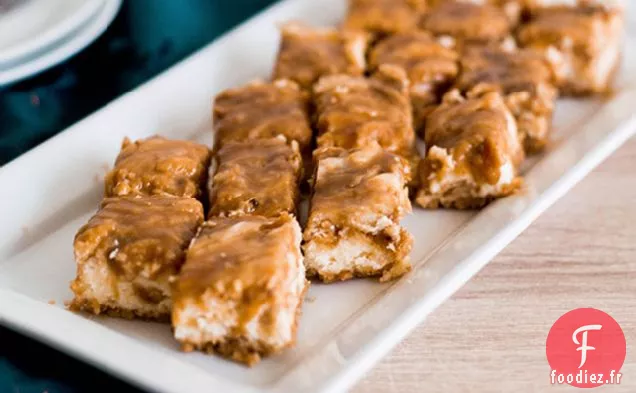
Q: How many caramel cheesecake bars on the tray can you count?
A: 14